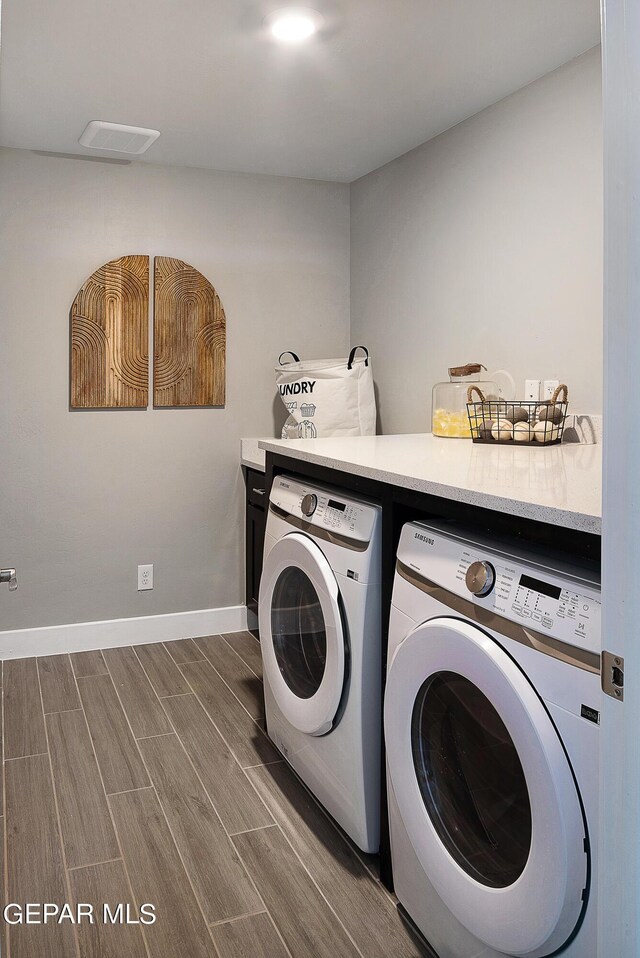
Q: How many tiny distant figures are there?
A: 0